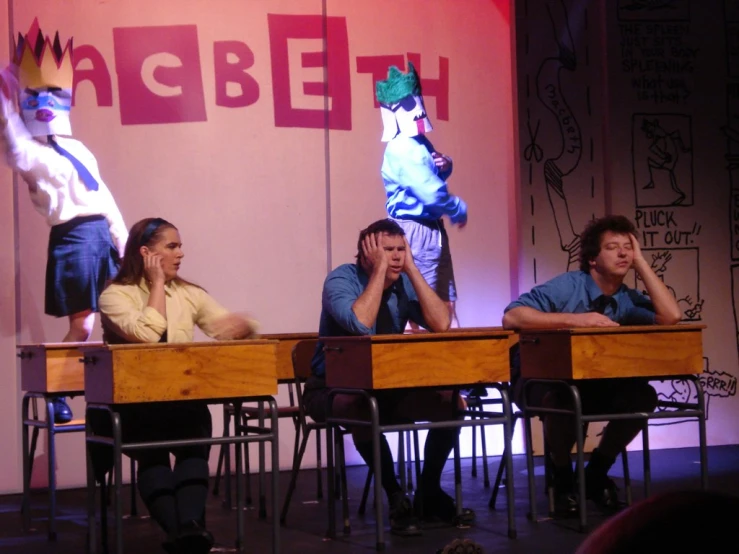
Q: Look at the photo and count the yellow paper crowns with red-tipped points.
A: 1